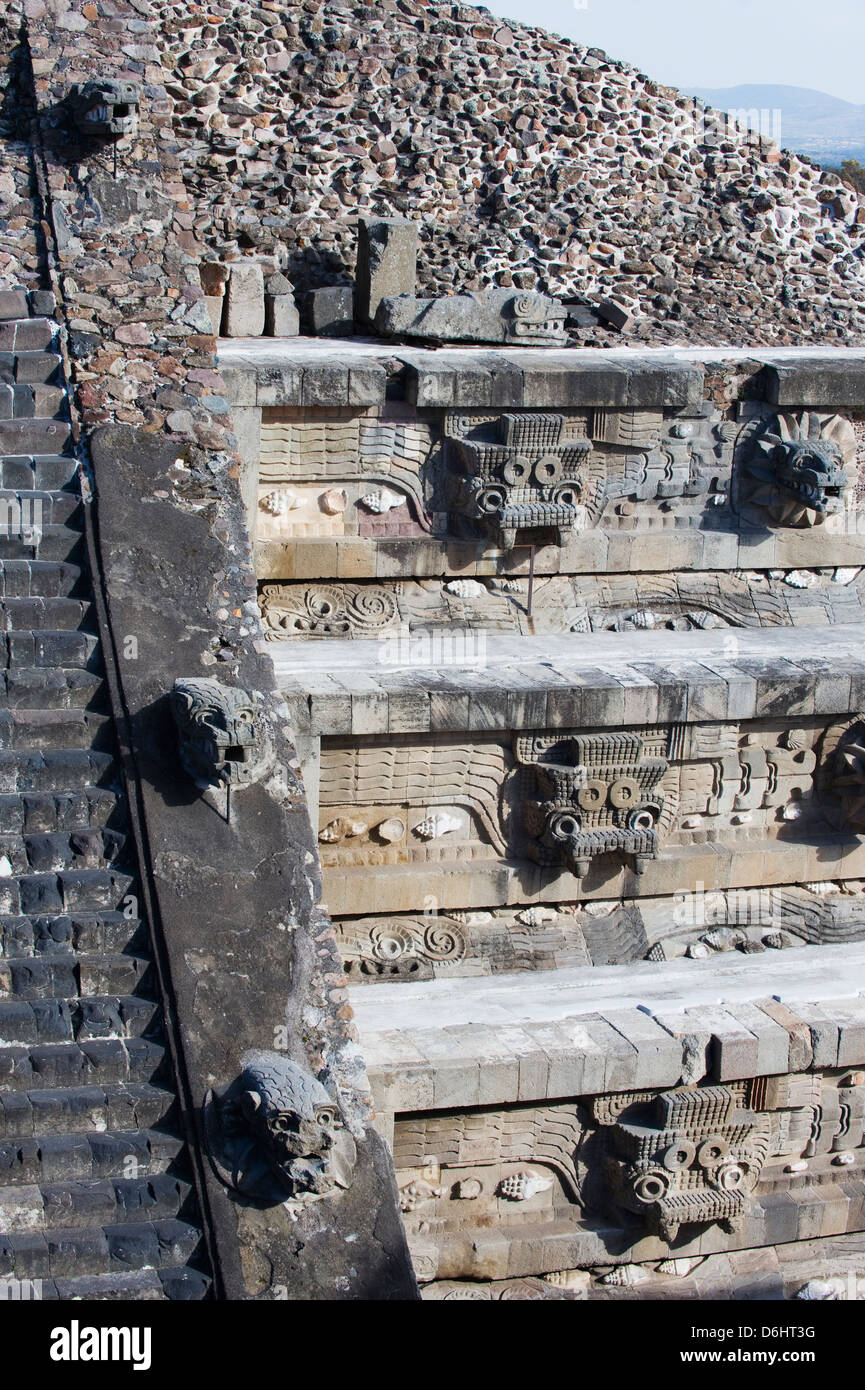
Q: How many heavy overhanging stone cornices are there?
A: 3